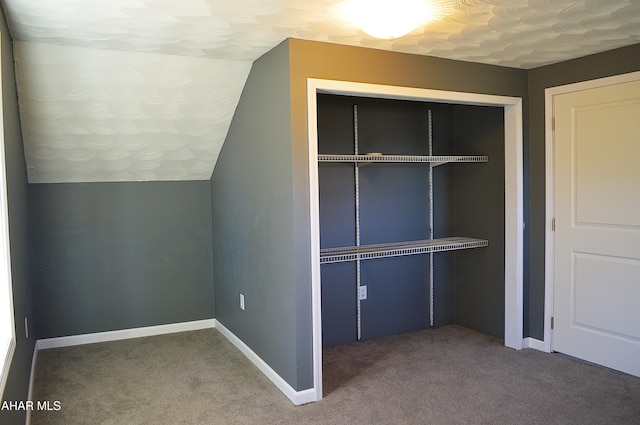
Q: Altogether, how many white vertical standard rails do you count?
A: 2